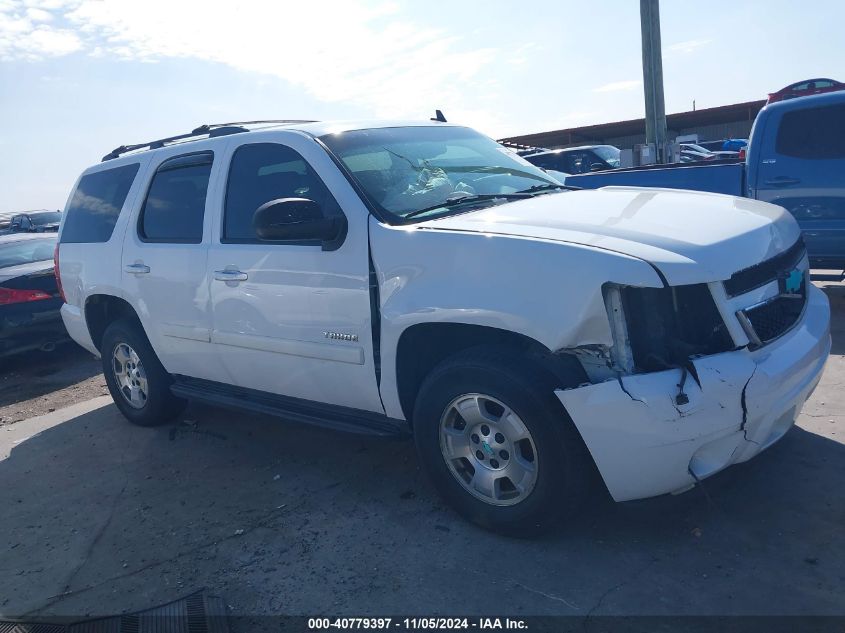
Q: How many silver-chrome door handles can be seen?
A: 2